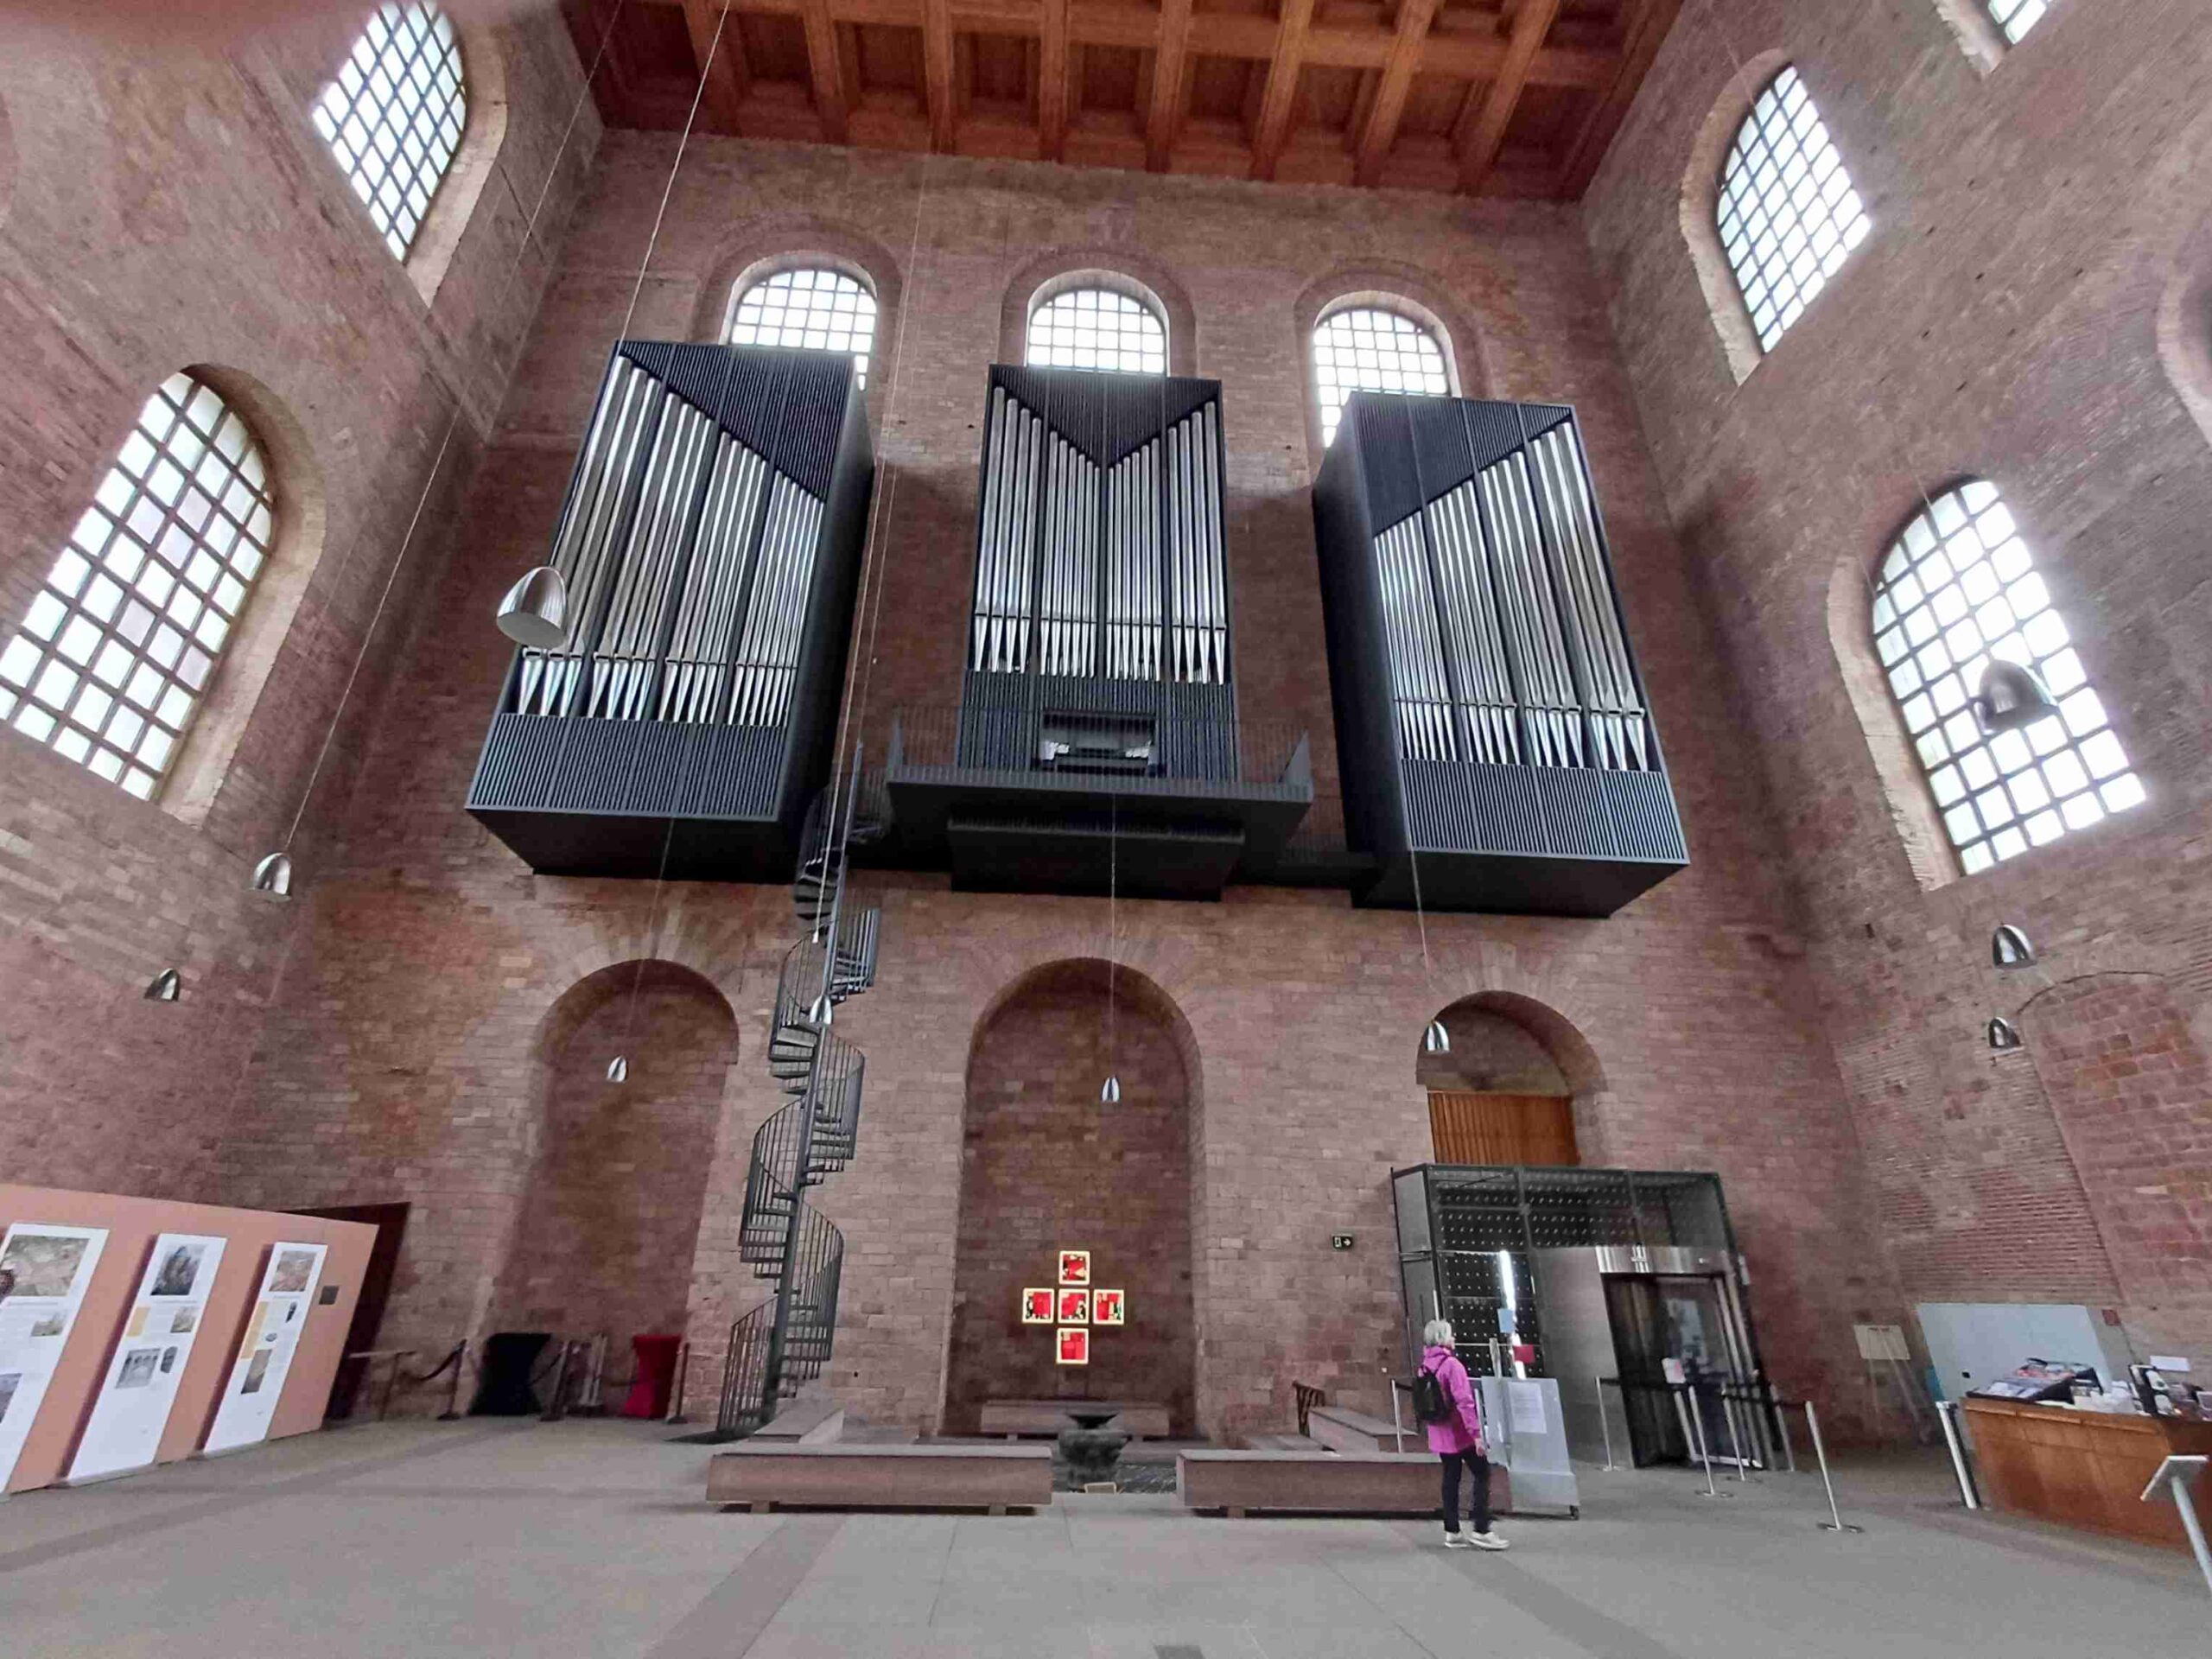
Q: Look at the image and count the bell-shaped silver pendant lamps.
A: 10